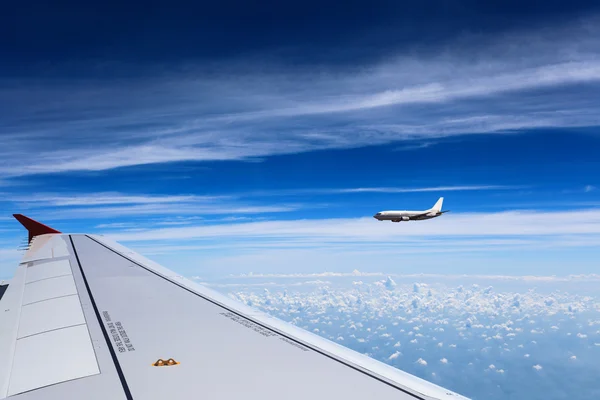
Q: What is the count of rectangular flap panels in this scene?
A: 4